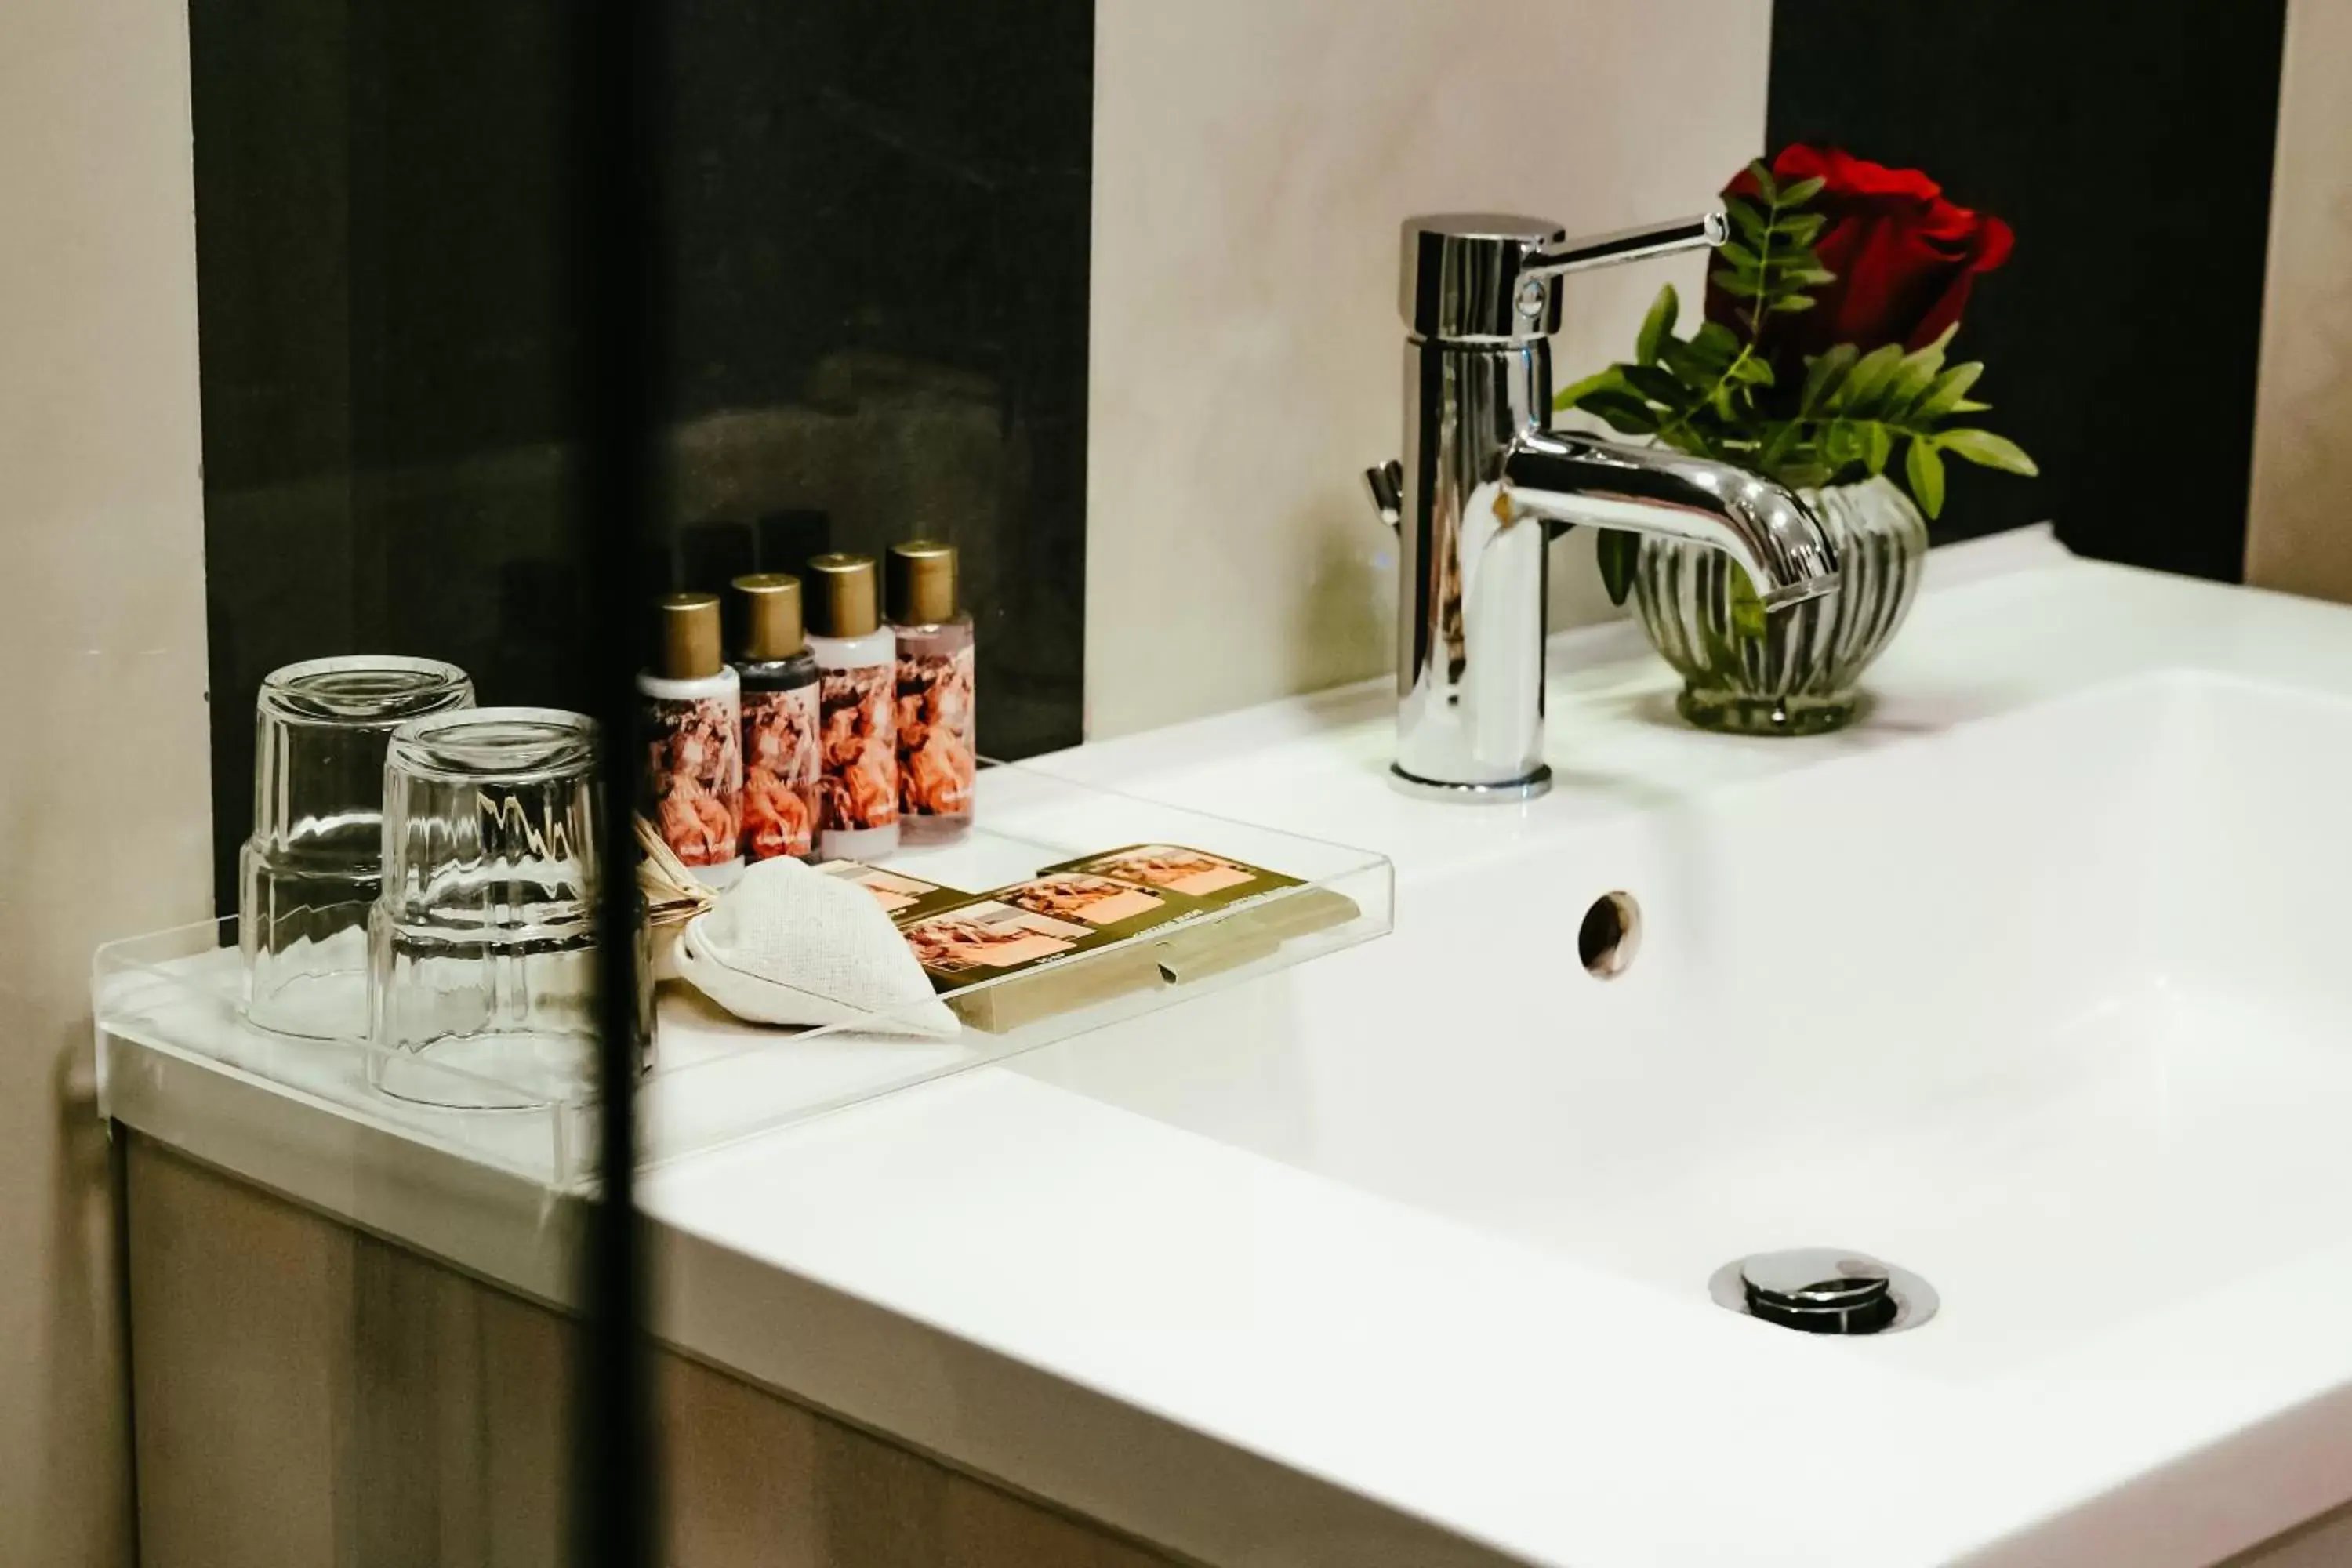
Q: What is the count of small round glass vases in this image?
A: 1